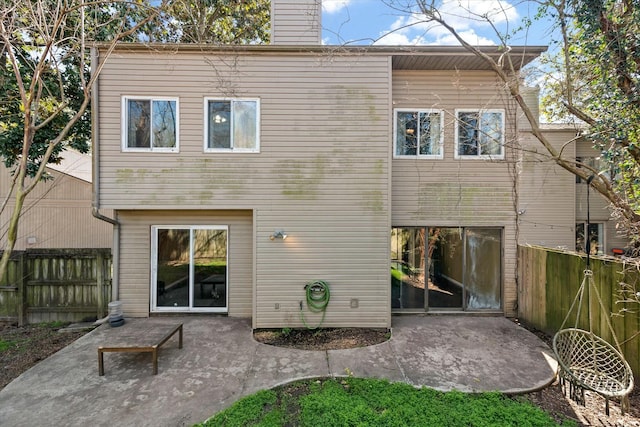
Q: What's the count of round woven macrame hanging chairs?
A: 1